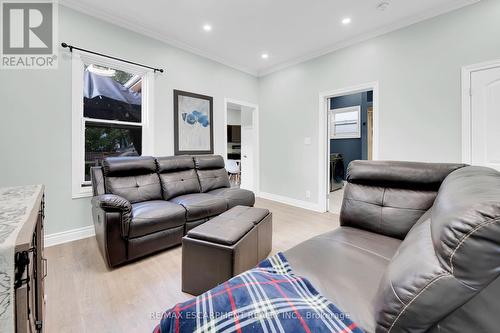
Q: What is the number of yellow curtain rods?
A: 0